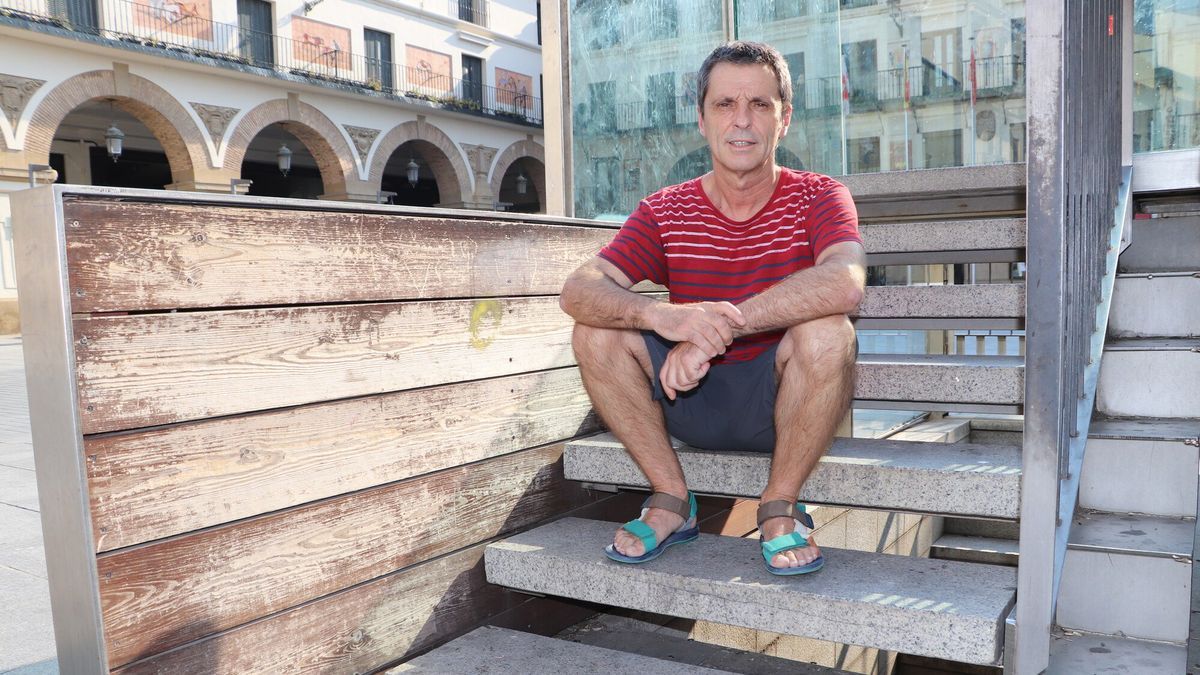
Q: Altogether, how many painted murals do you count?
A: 4